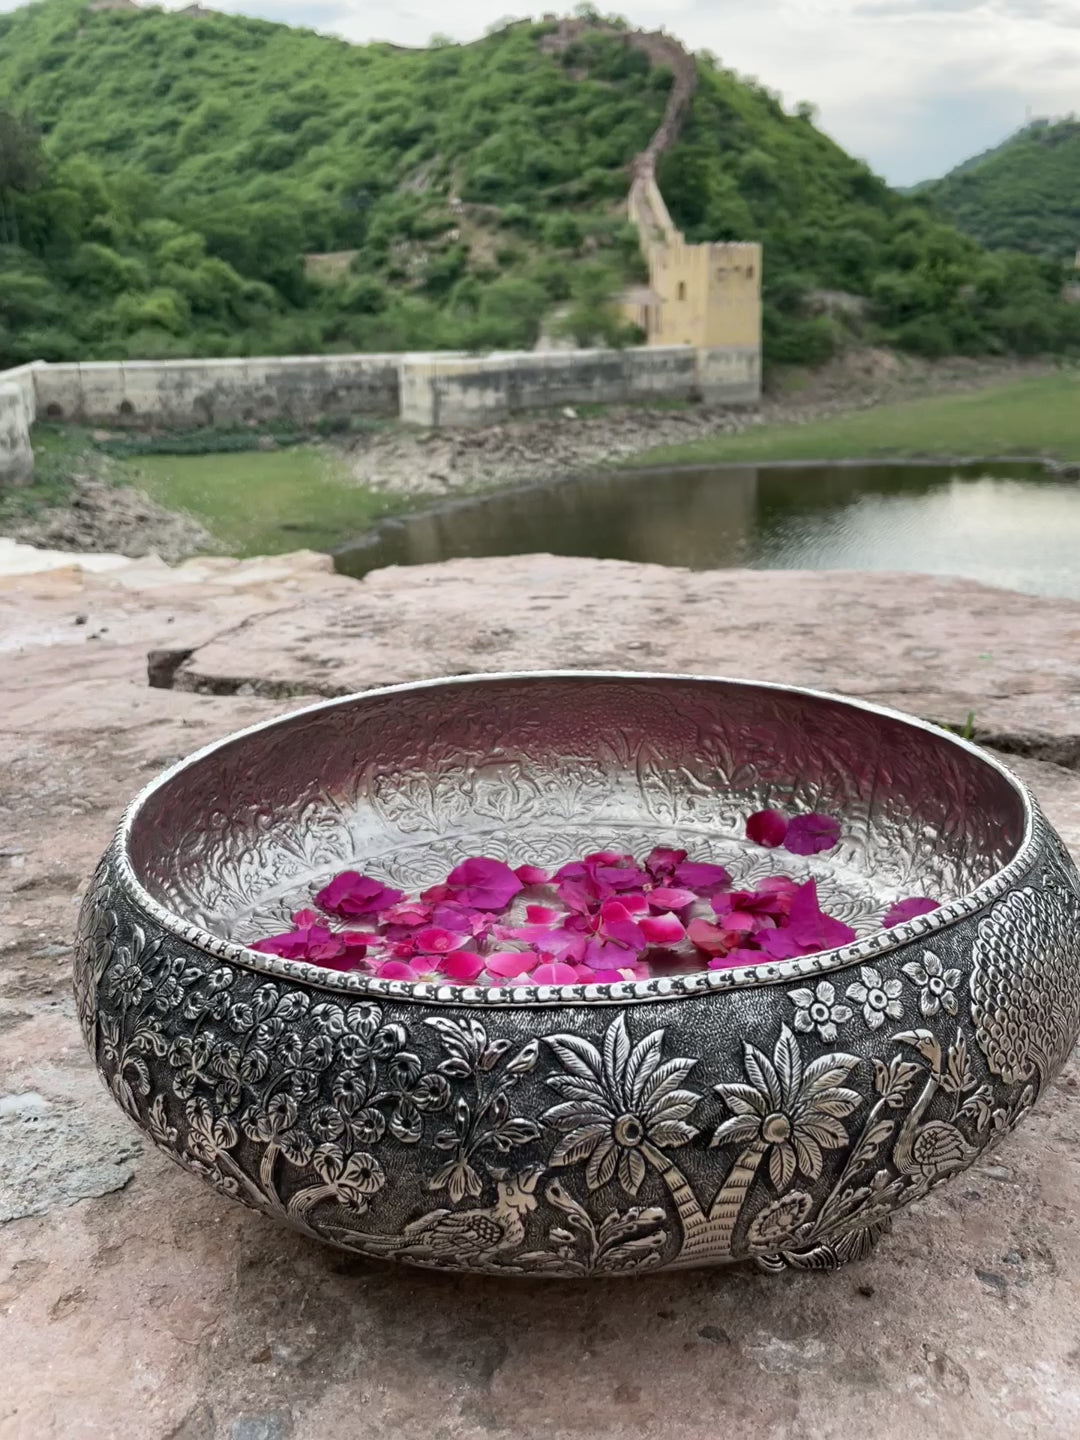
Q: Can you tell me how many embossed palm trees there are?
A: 2